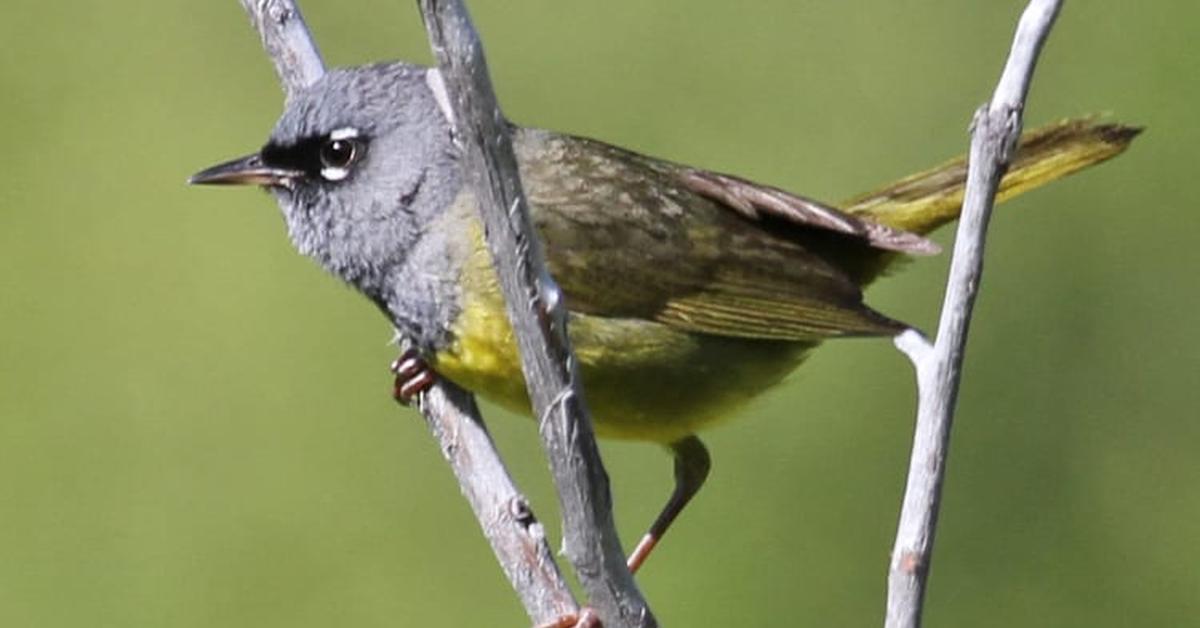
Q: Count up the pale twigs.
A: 3